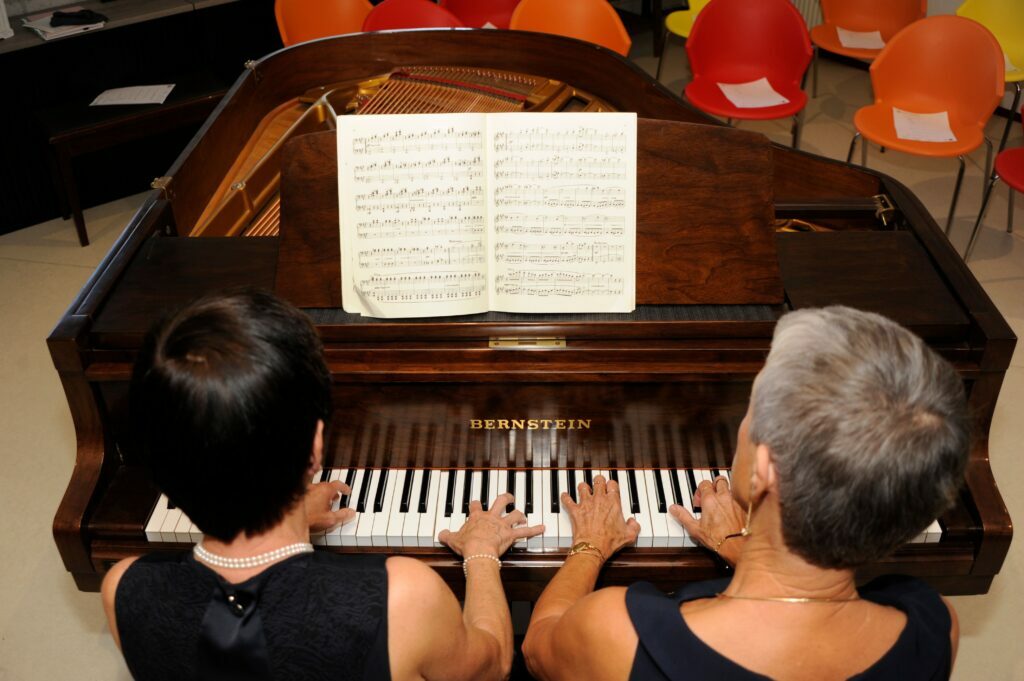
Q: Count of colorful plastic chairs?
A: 10